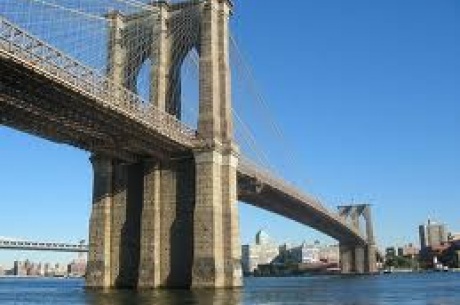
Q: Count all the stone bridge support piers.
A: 2